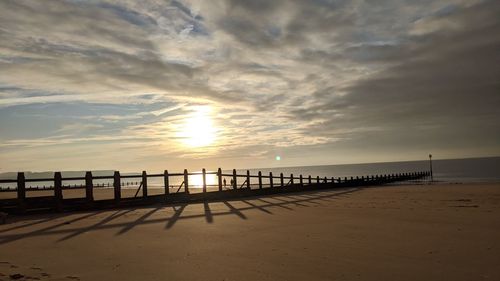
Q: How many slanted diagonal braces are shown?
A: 4